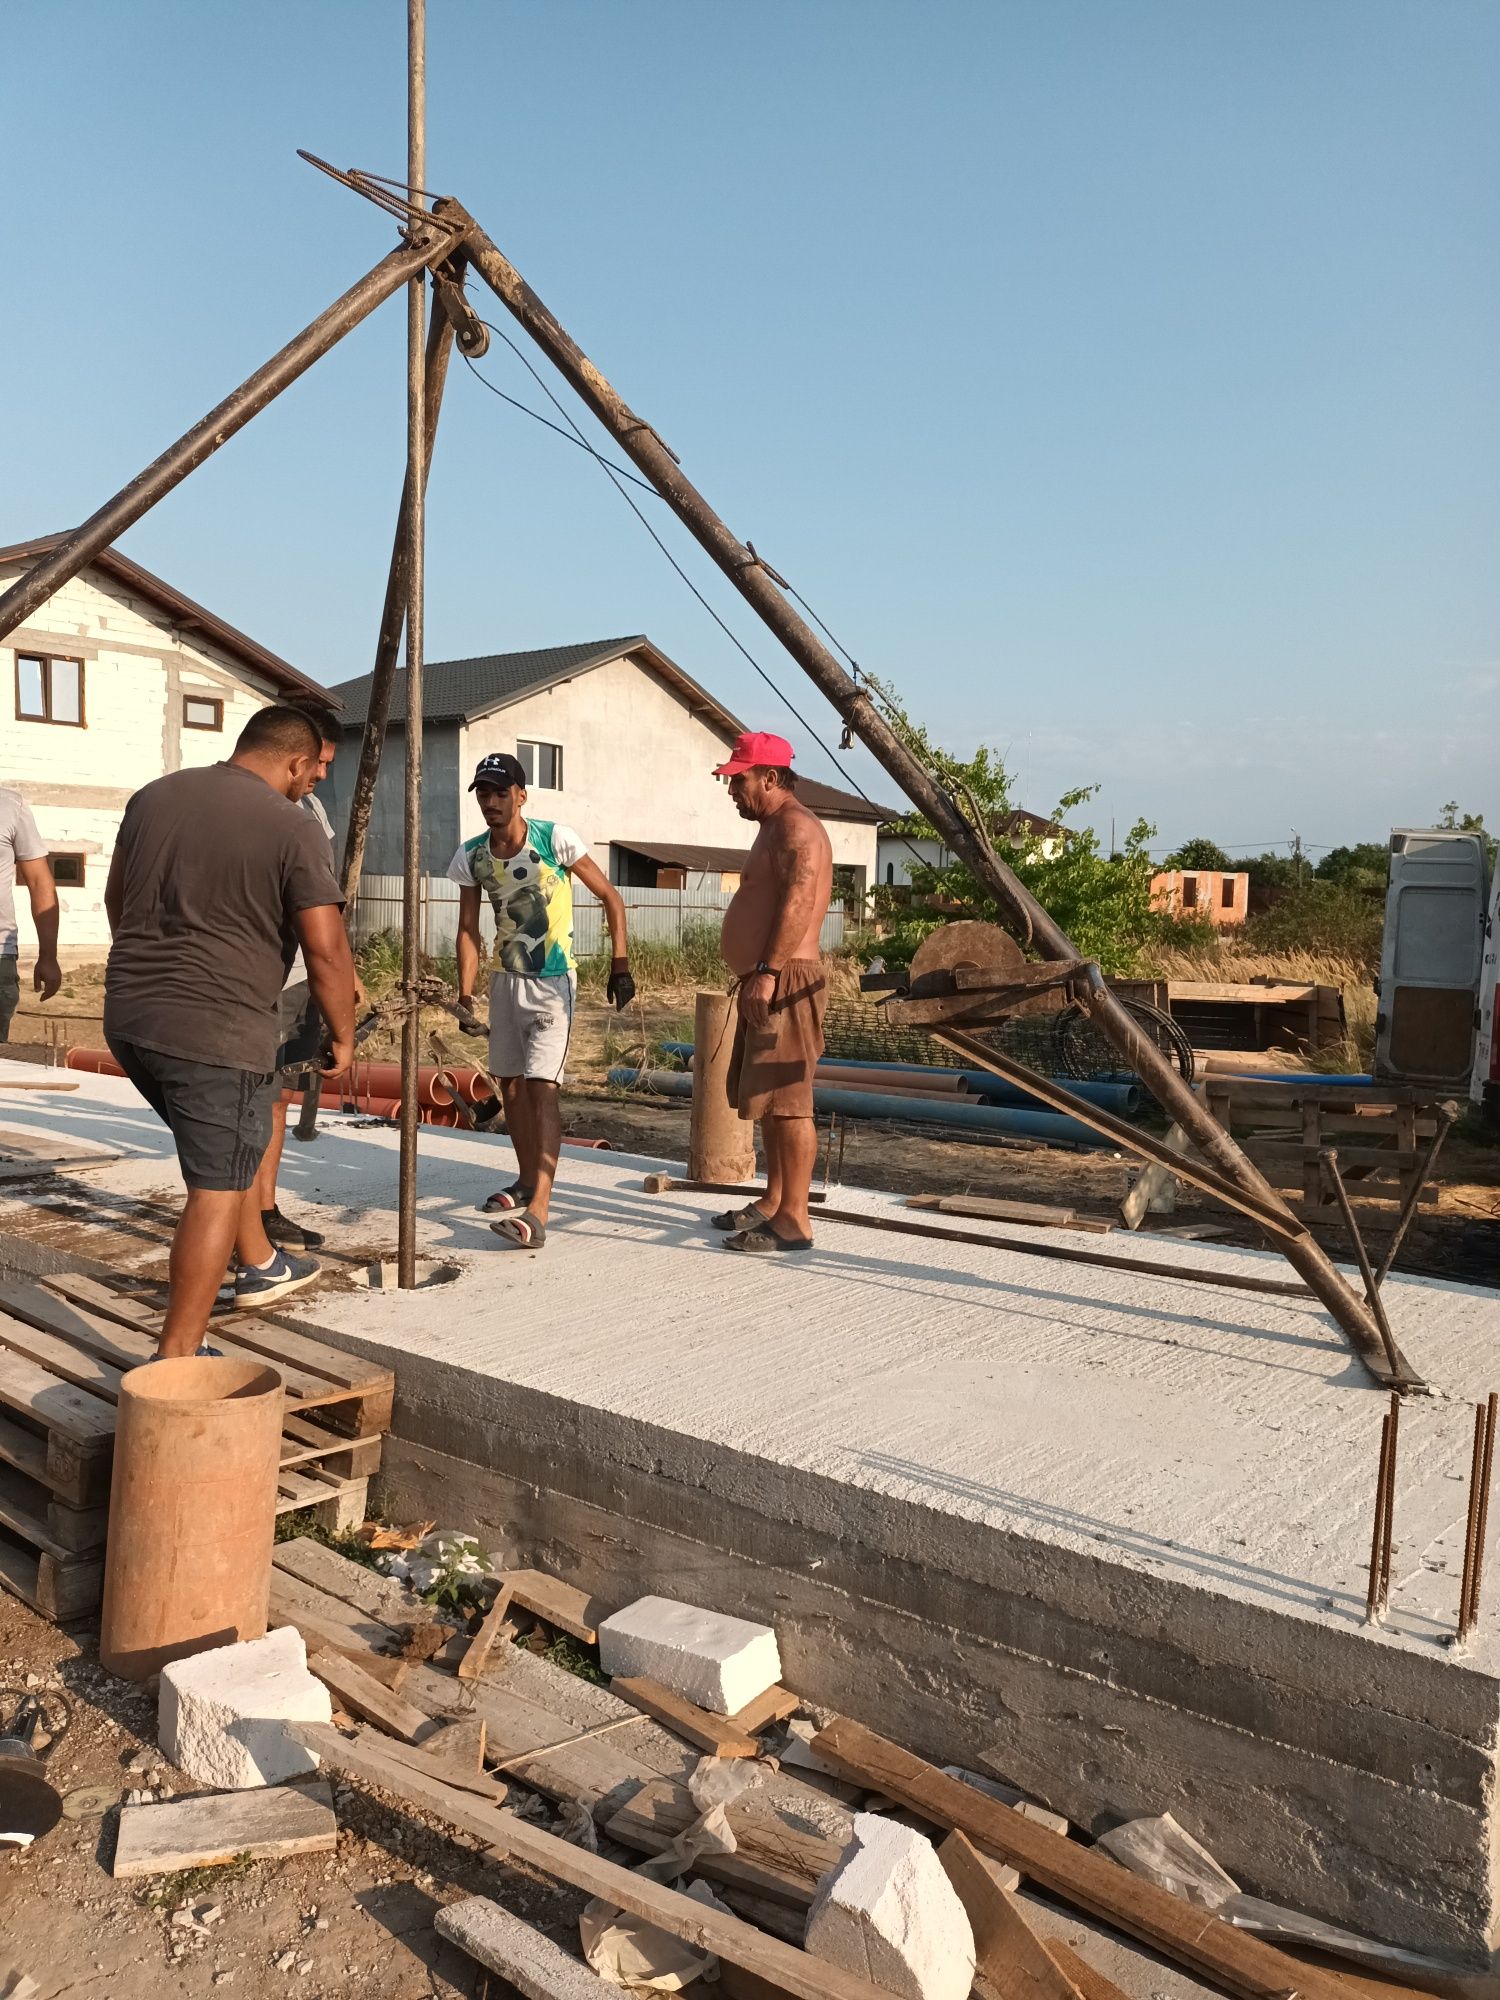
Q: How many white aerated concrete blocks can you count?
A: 3